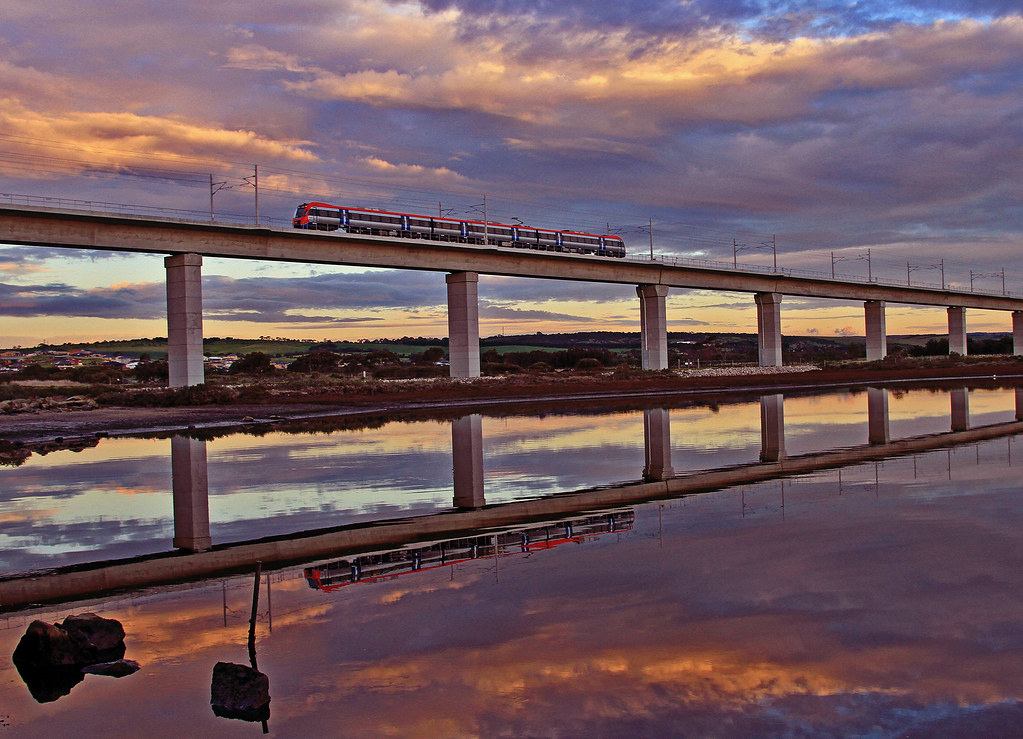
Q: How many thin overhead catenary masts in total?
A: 14